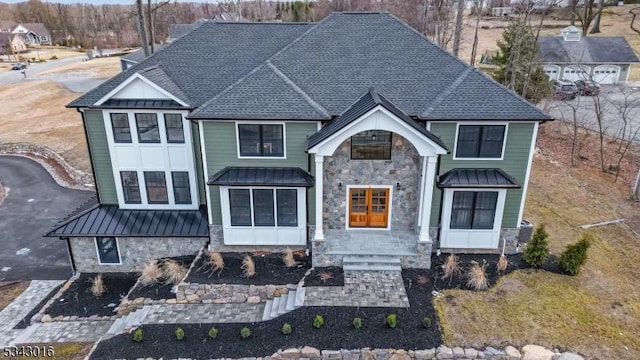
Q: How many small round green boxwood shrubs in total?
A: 9